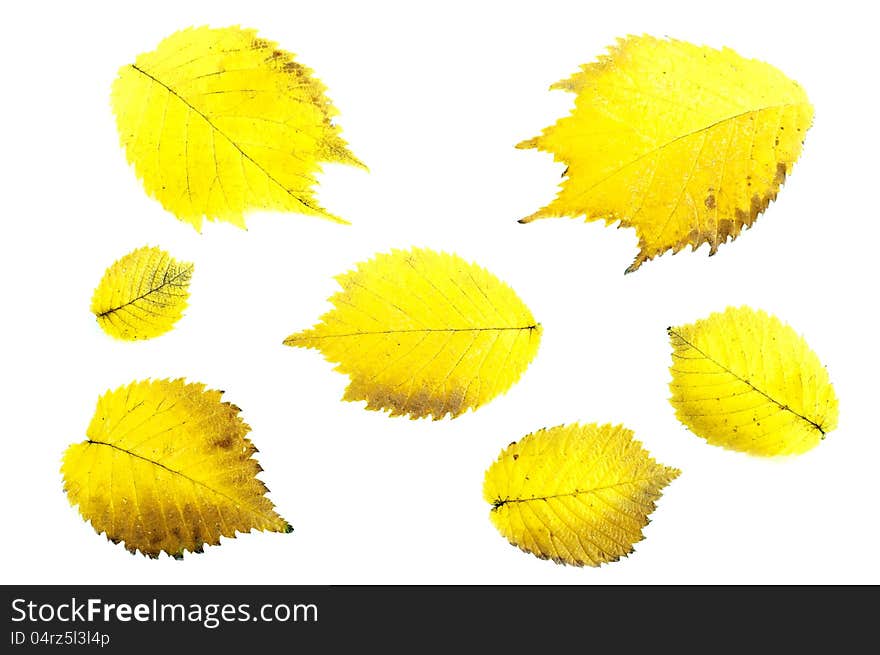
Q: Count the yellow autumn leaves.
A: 7